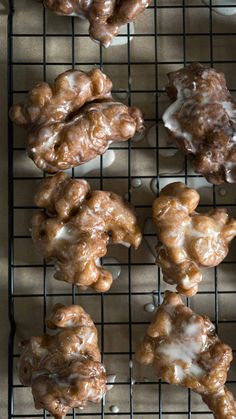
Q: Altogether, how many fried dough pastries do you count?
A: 7